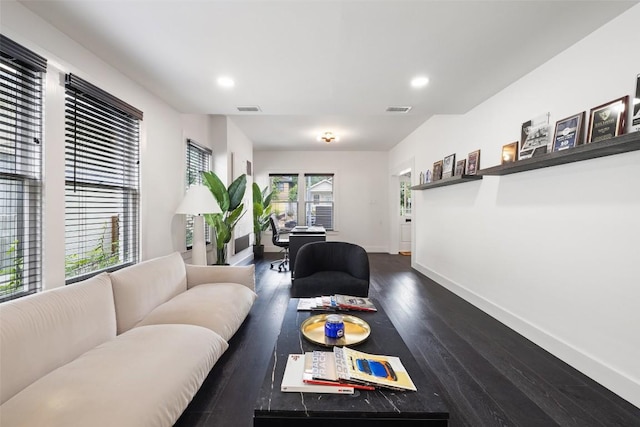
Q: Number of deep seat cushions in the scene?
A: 2